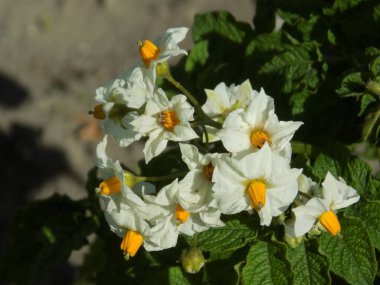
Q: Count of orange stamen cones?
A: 10